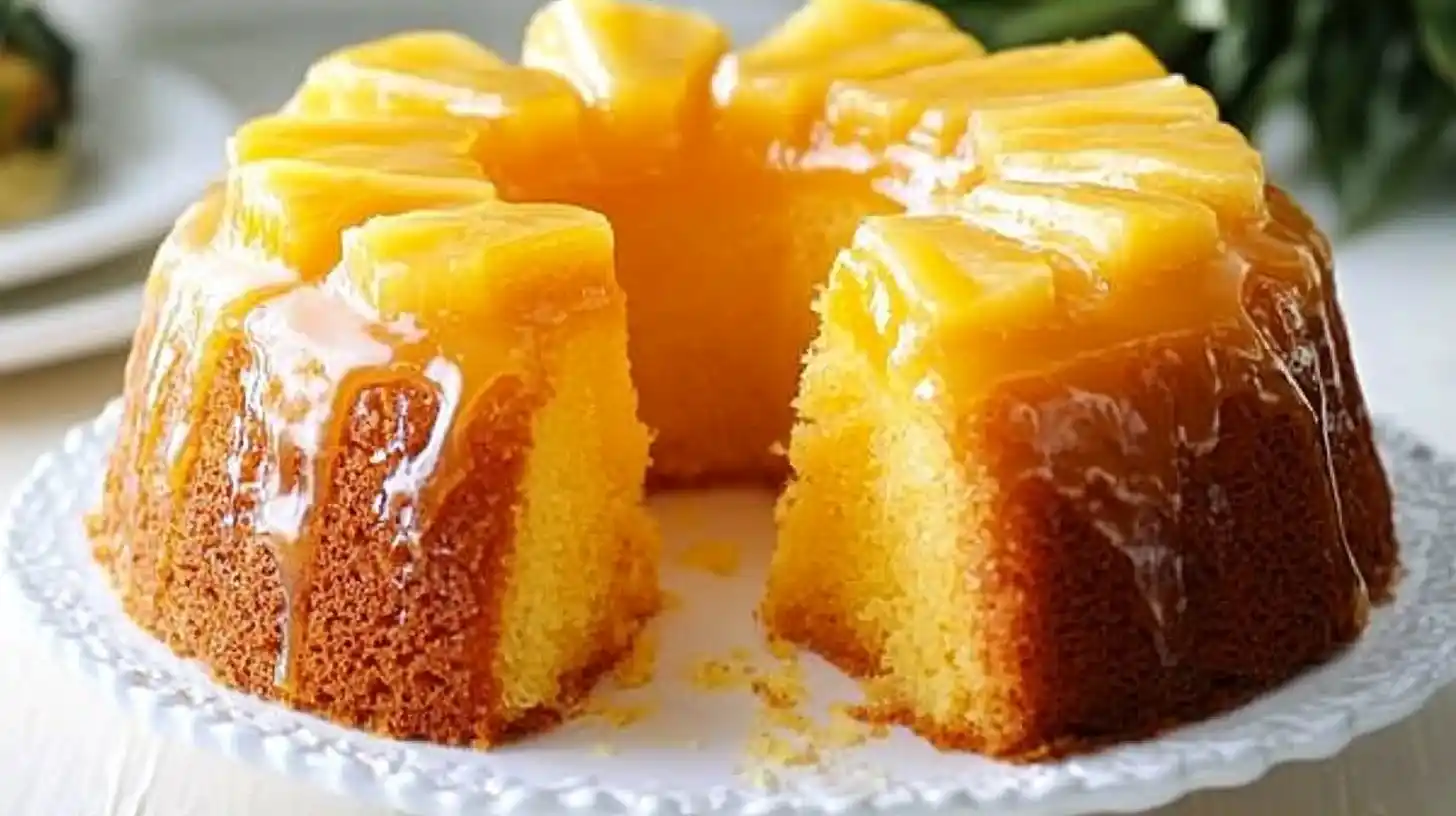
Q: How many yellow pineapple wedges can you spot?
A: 11